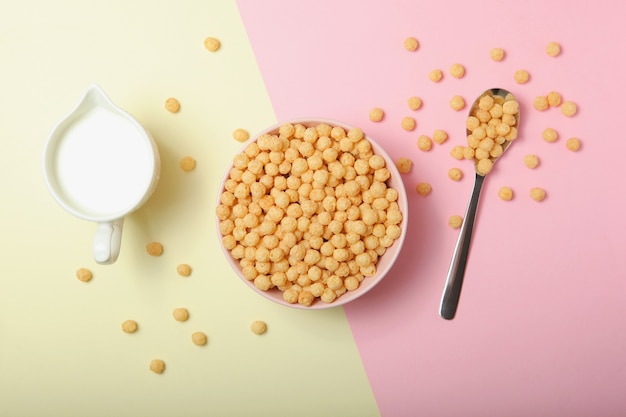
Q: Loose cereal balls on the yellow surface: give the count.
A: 12